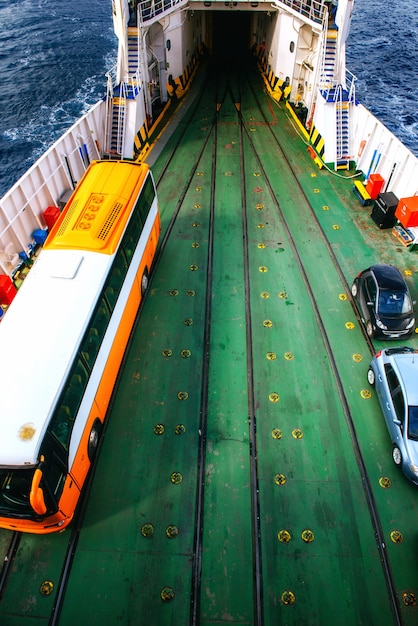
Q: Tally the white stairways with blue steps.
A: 4